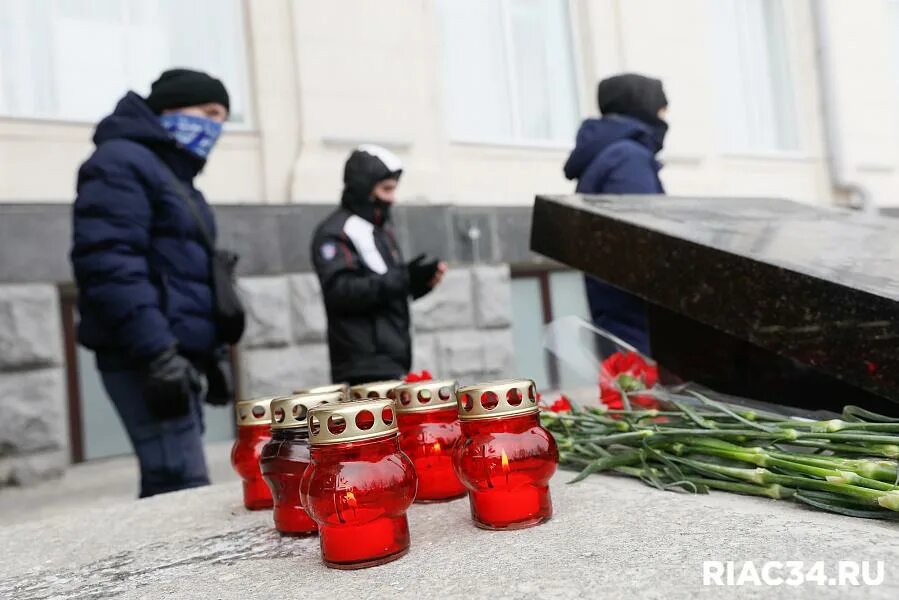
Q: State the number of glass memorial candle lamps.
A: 7